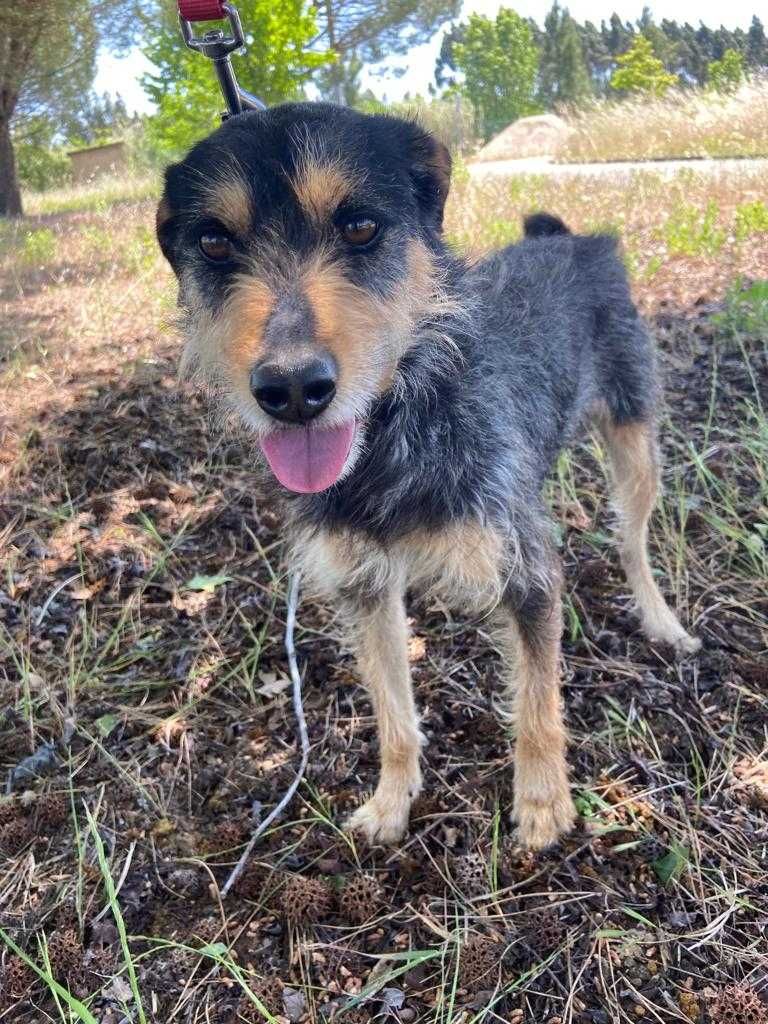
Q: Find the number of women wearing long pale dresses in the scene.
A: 0